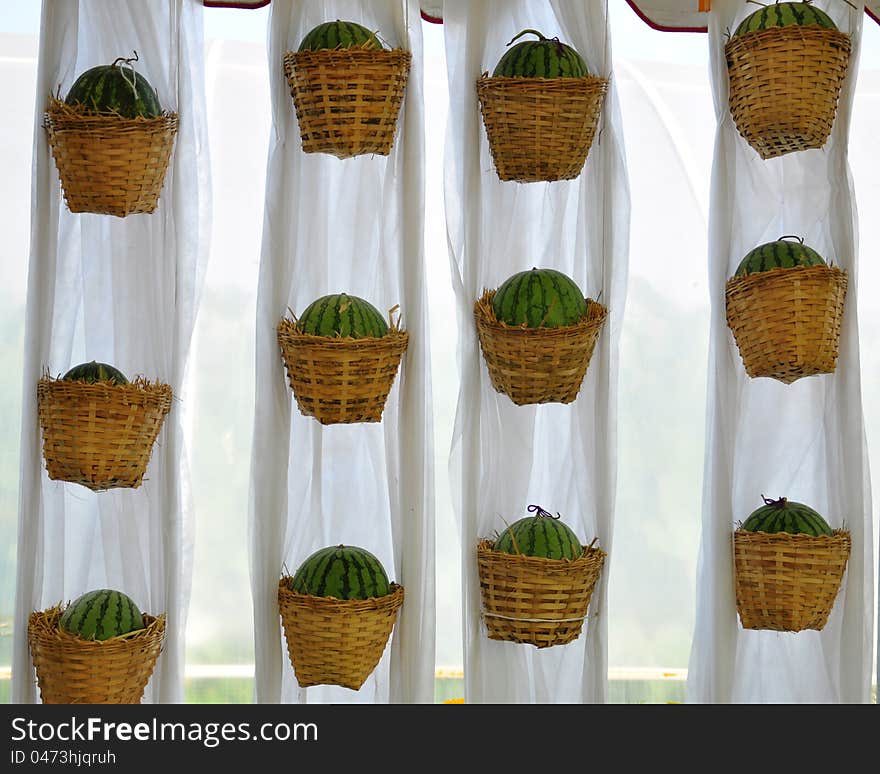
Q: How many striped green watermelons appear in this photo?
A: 12